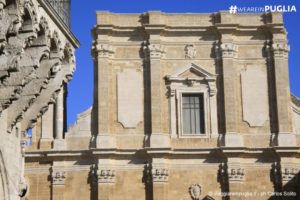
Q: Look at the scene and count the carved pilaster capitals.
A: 9